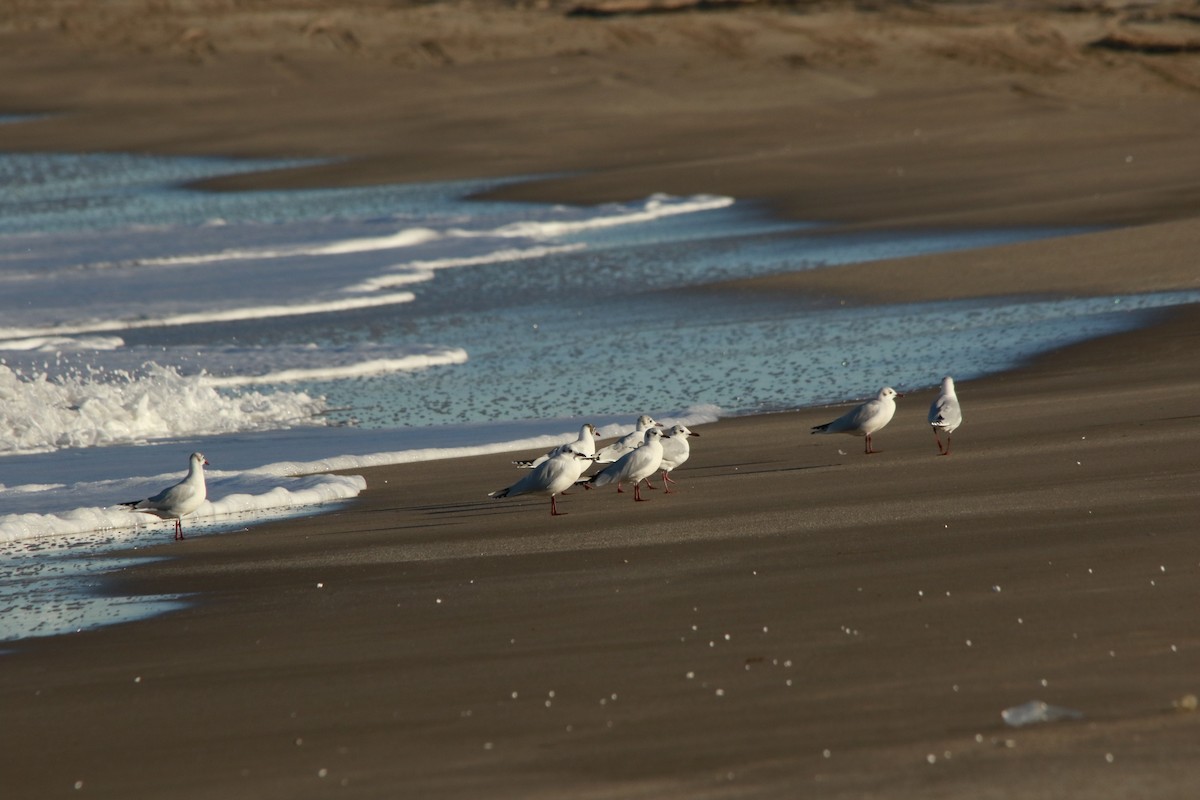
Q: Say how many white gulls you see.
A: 8